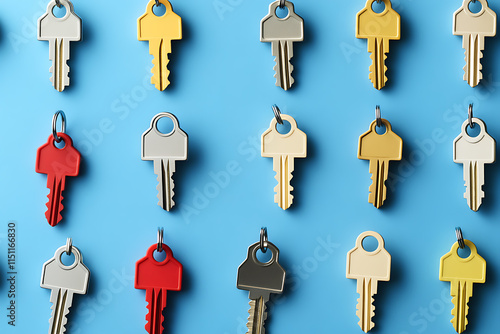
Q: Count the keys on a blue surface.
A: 15